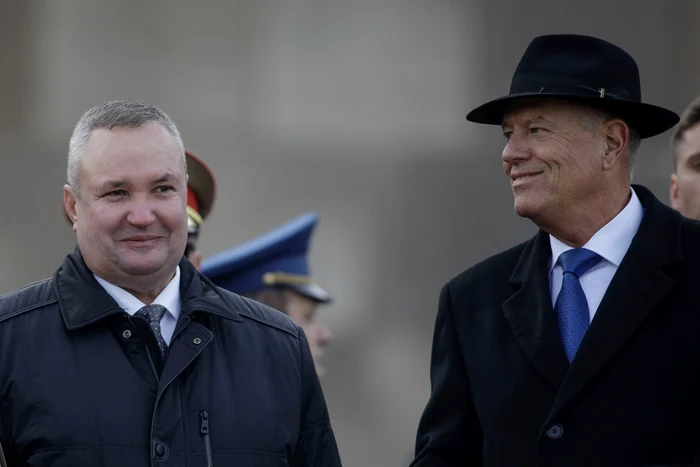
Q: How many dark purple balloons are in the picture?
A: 0